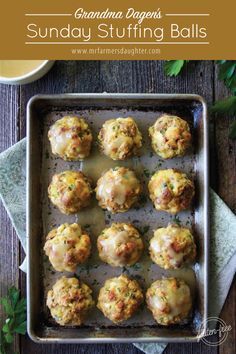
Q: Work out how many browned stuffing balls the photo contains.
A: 12